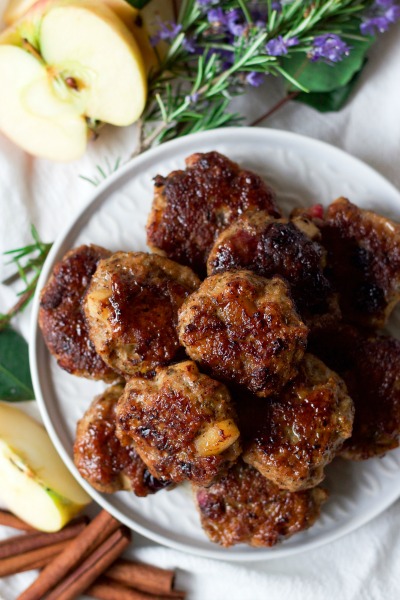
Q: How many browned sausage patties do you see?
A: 11